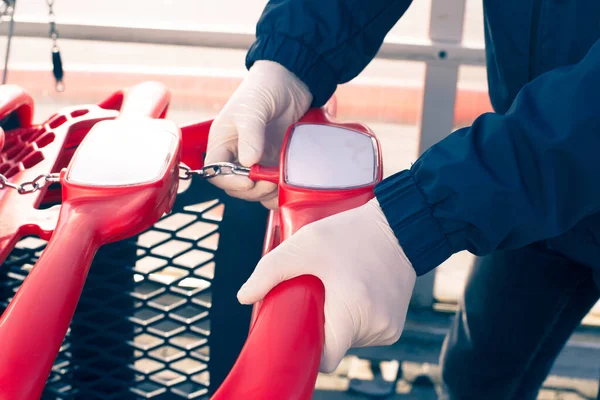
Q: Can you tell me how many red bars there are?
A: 2